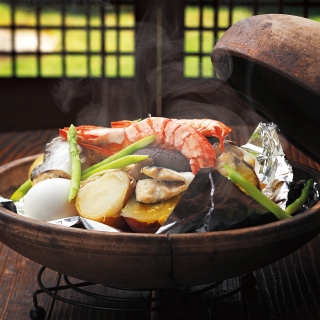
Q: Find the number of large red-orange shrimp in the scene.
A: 2